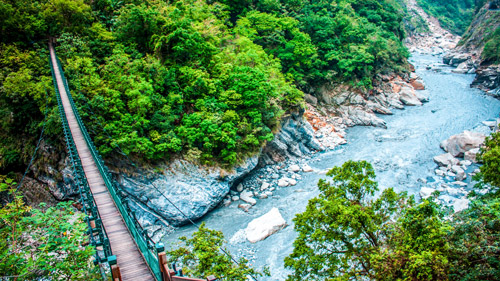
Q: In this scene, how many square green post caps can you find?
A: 2